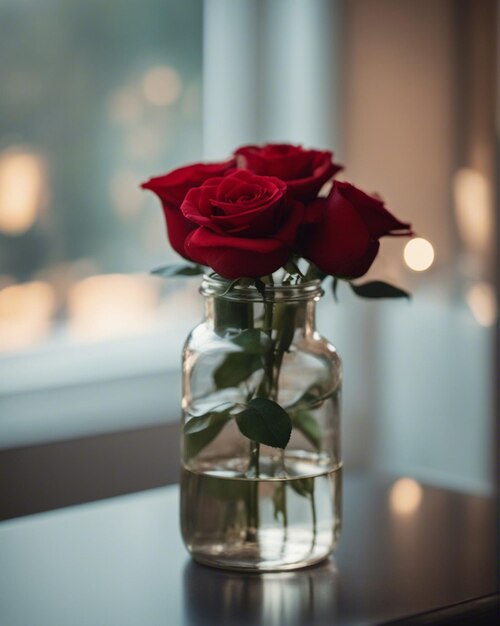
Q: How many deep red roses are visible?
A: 4